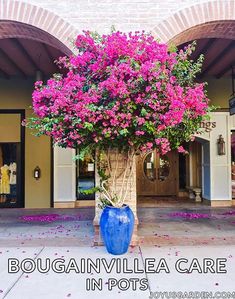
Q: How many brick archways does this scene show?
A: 2